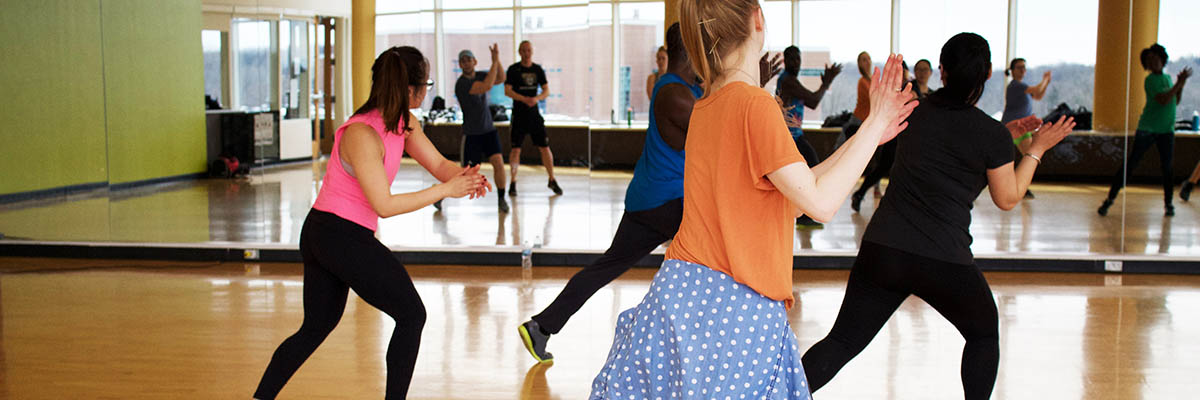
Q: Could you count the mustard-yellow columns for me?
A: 3